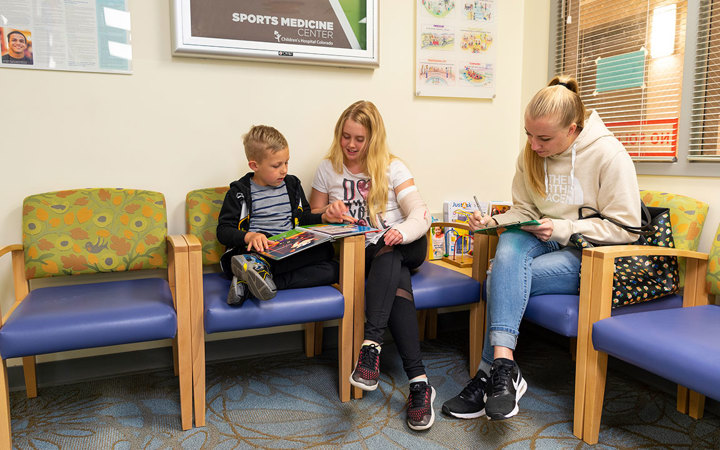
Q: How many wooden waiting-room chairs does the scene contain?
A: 5